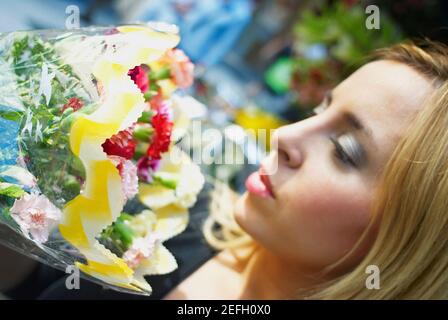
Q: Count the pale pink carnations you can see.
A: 3